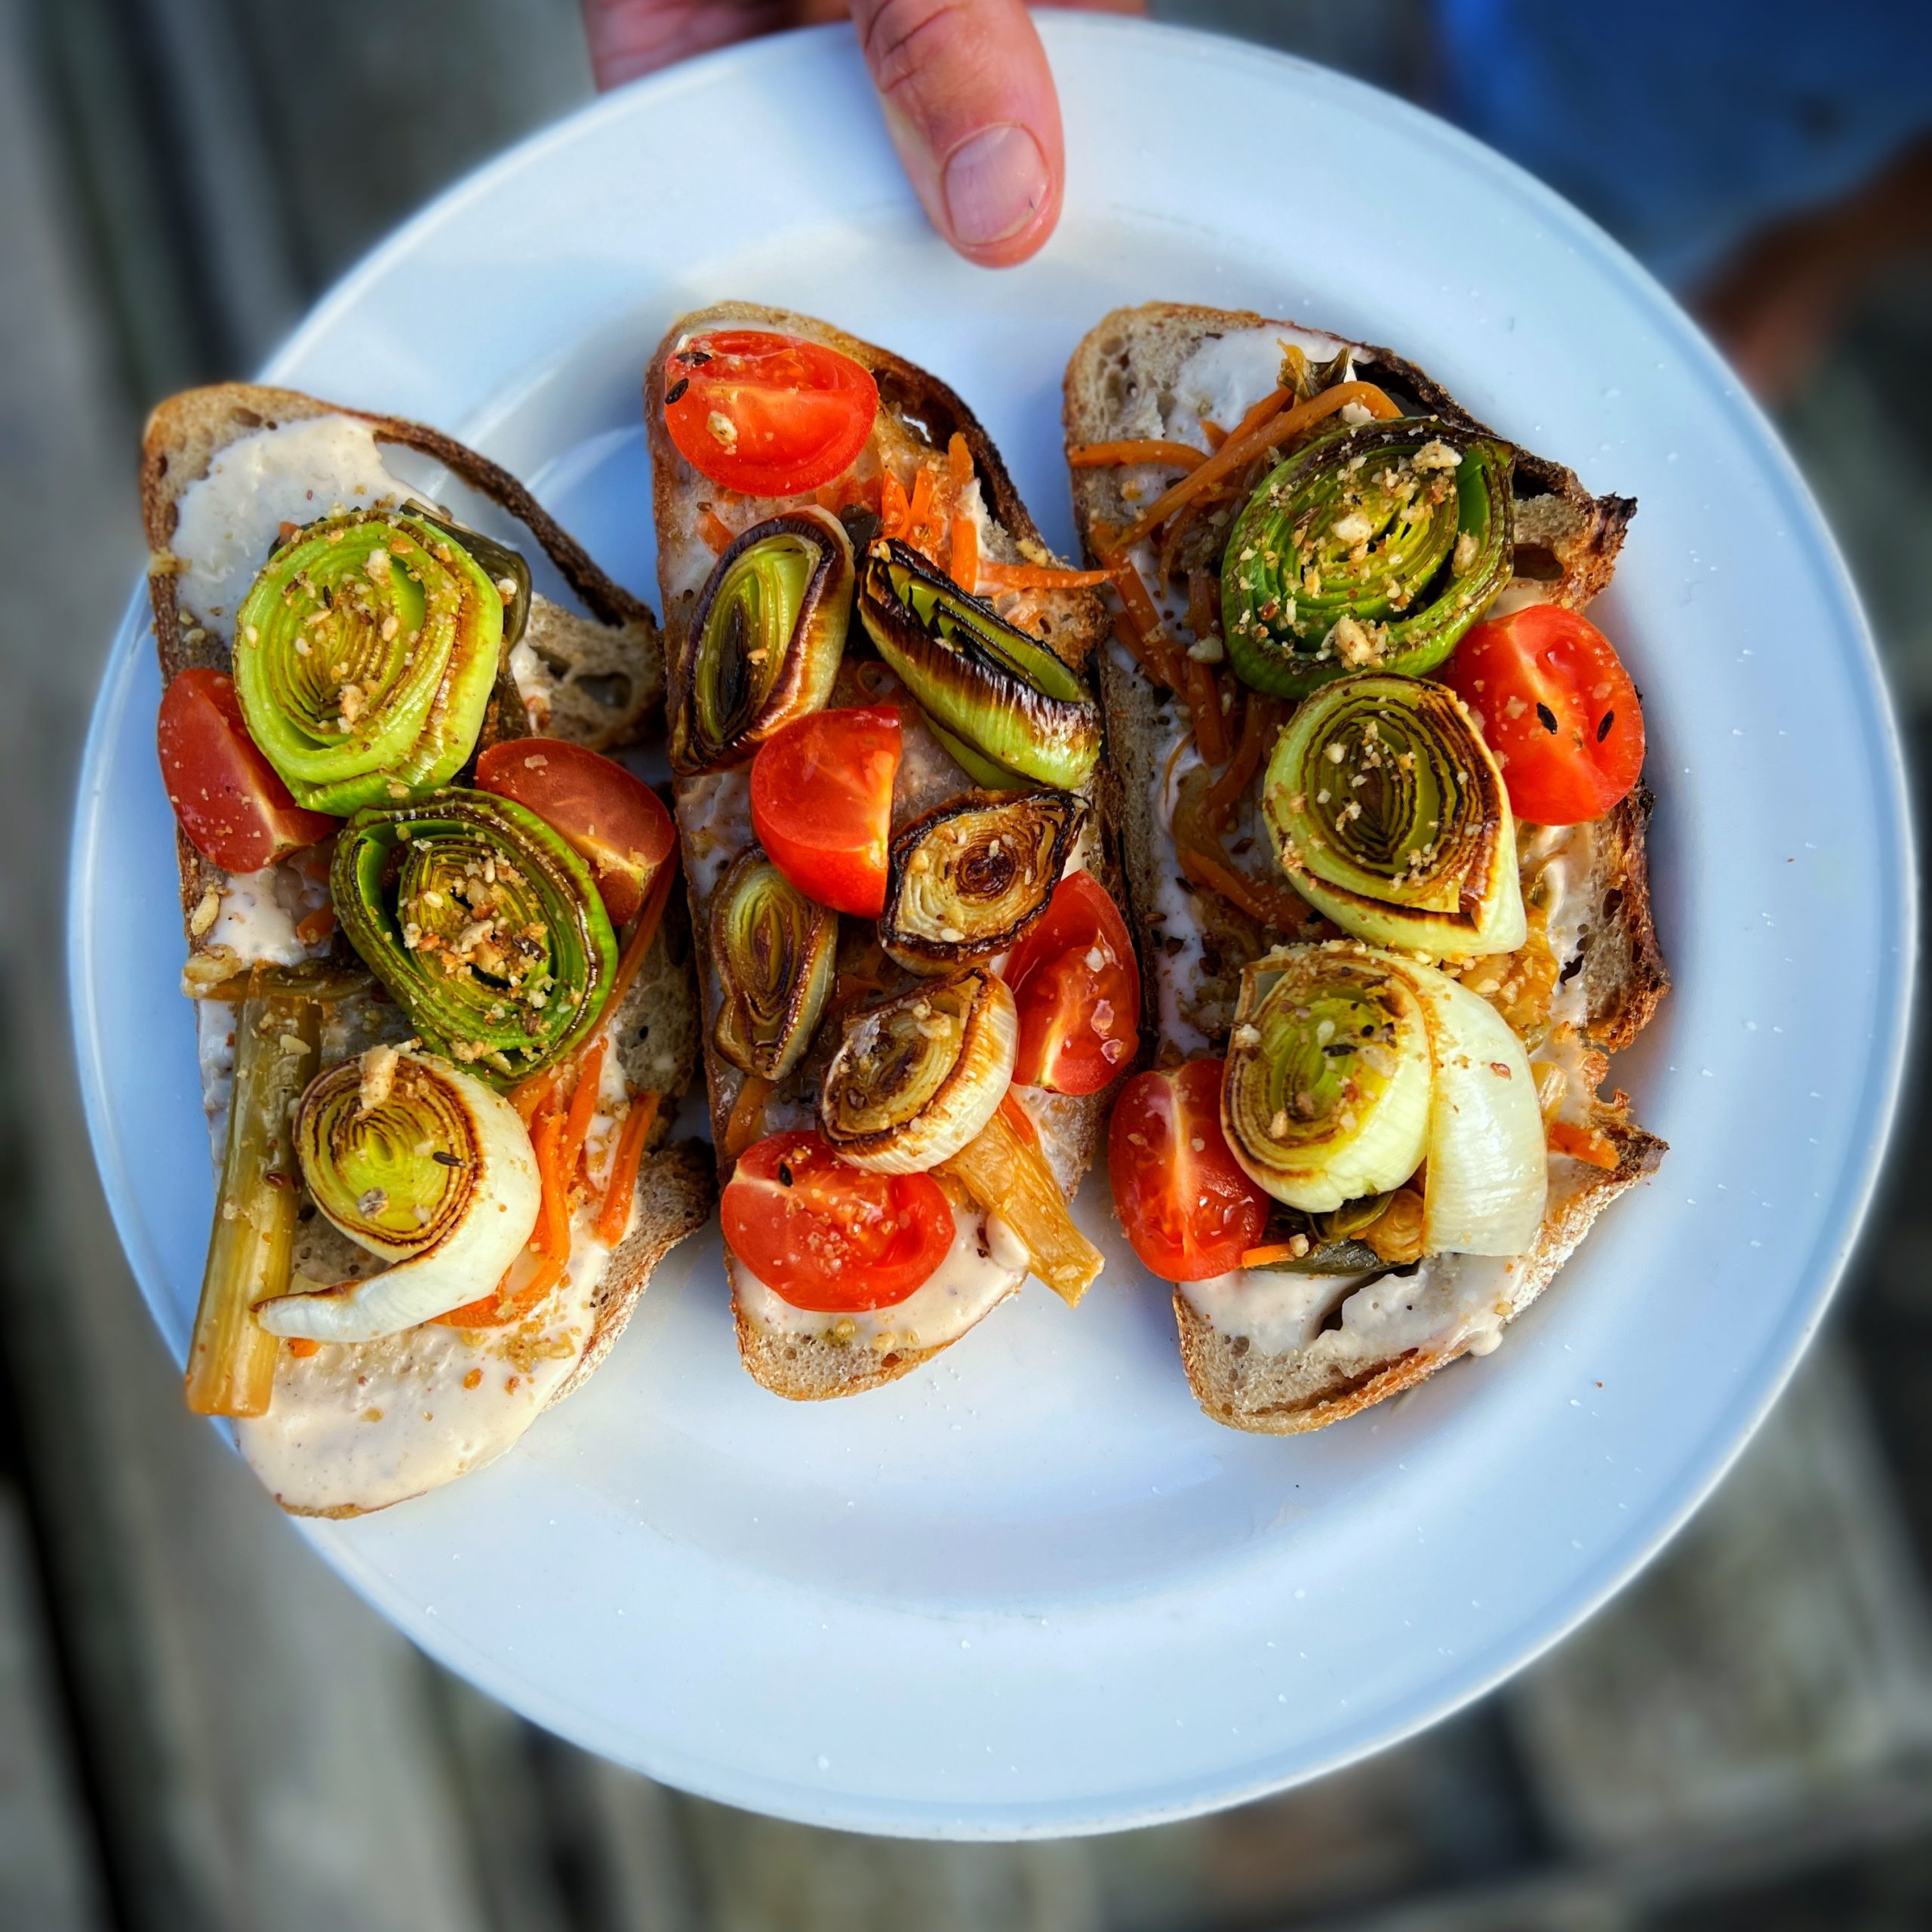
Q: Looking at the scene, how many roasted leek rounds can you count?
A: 11